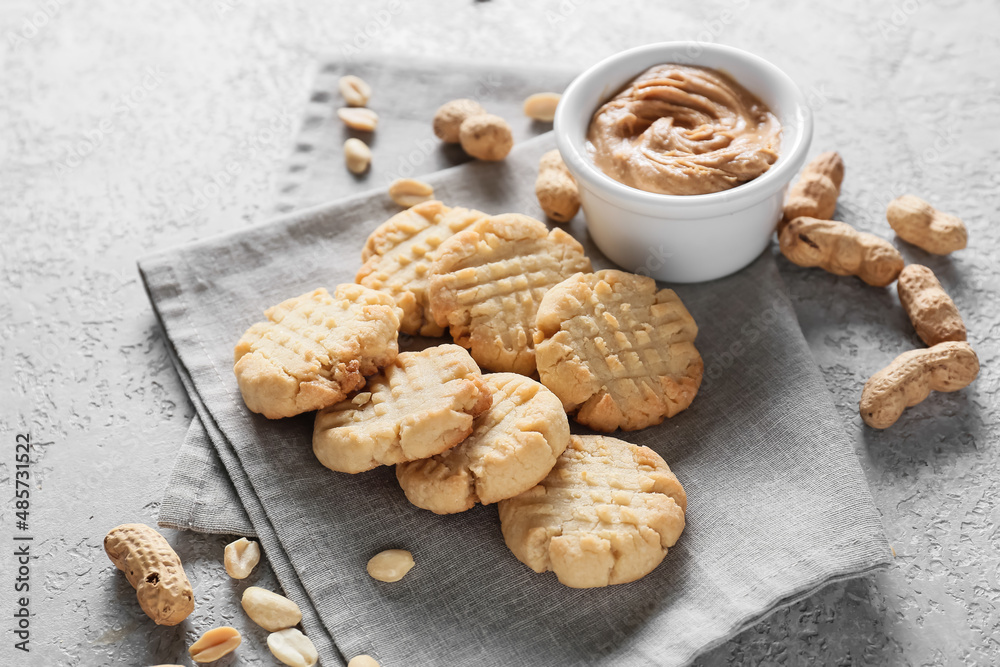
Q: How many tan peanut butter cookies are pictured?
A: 7